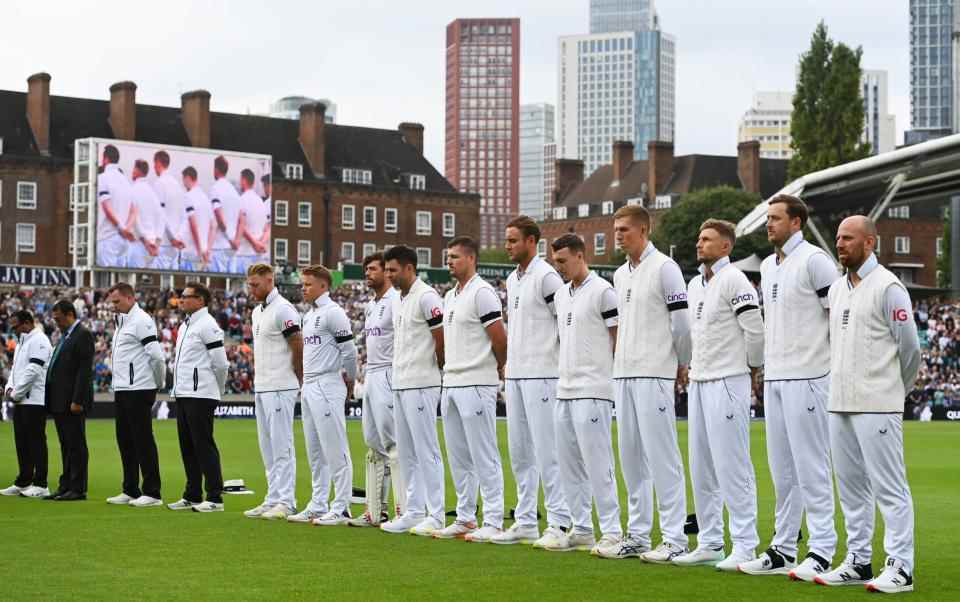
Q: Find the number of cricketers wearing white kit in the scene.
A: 11